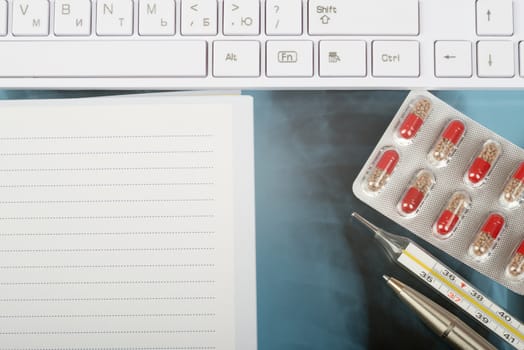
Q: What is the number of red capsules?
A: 9